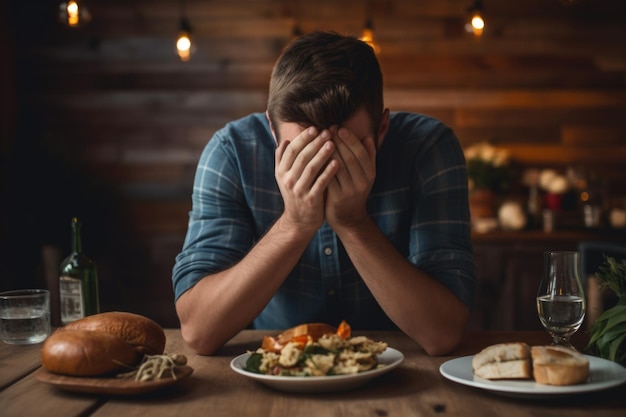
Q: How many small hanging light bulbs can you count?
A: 4